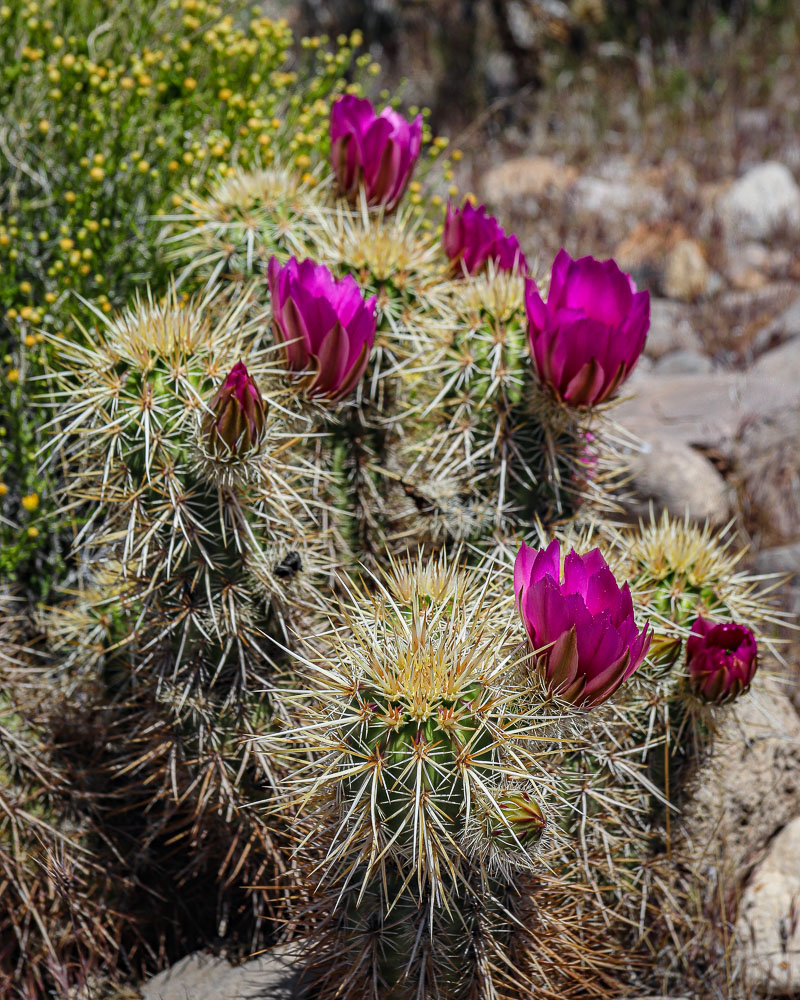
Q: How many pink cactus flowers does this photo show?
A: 7